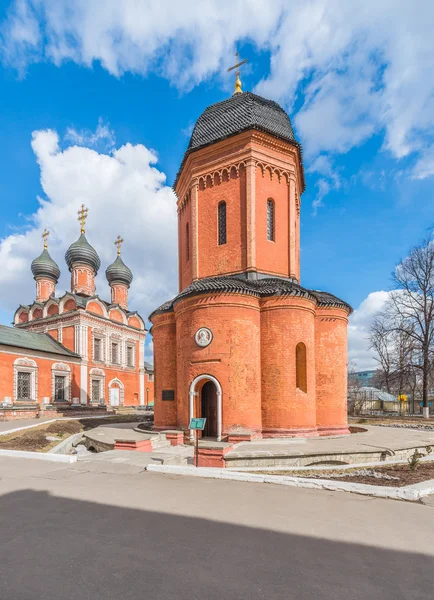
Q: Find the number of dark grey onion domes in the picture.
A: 3